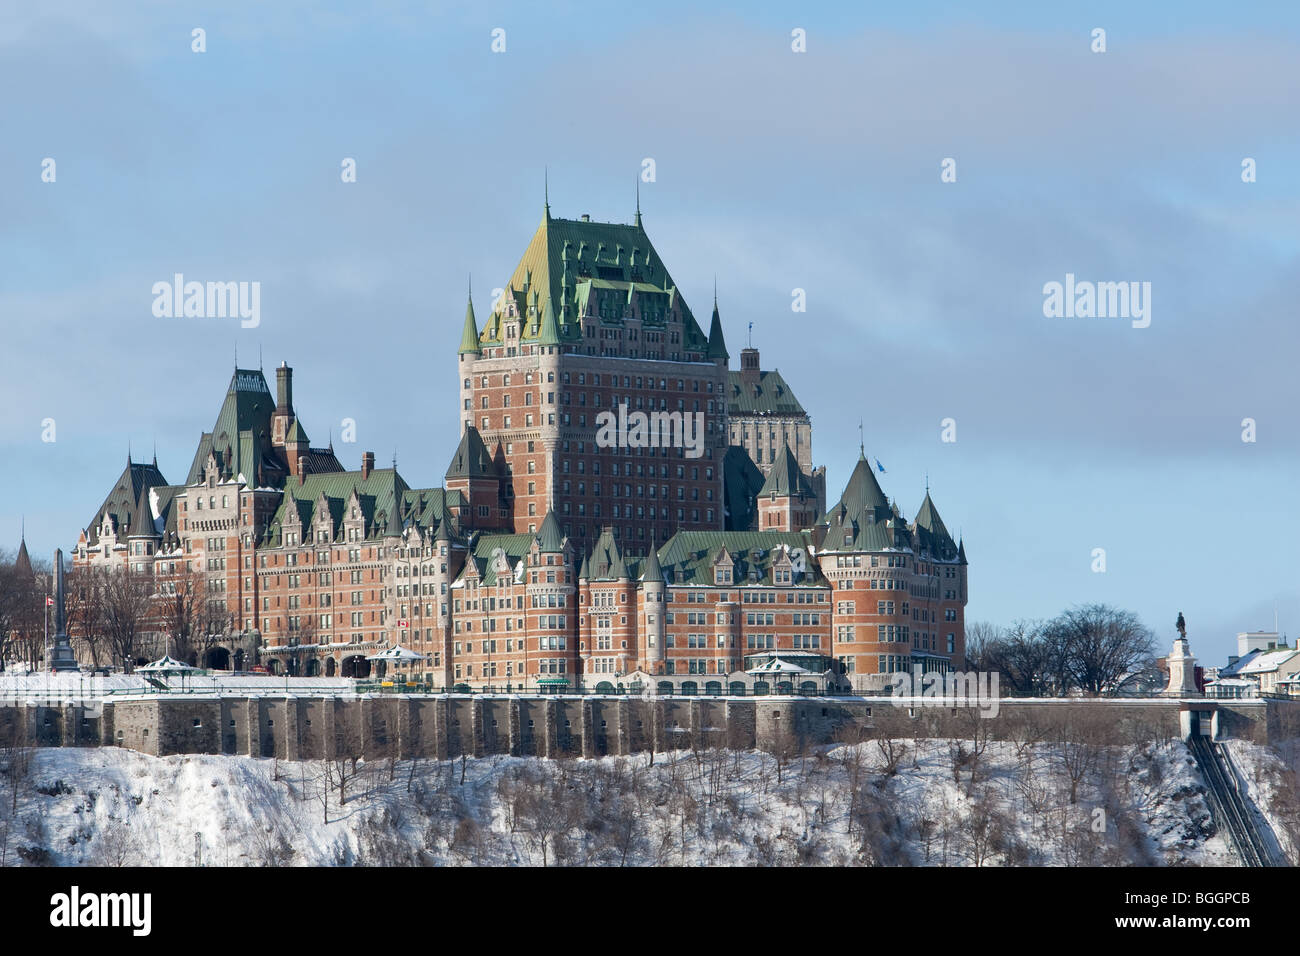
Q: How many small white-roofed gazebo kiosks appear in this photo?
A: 3